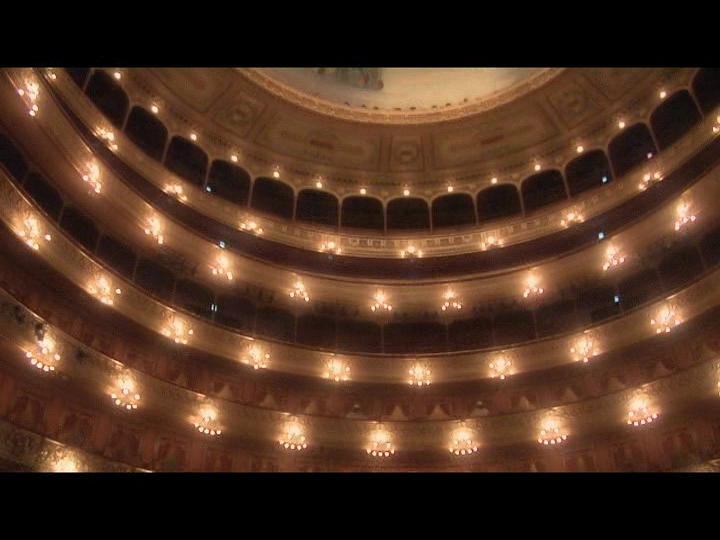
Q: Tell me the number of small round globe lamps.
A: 14